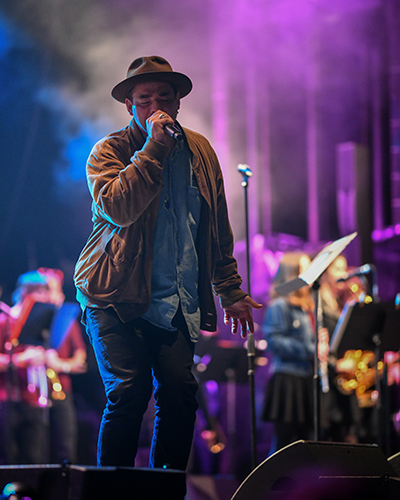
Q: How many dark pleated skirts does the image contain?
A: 1